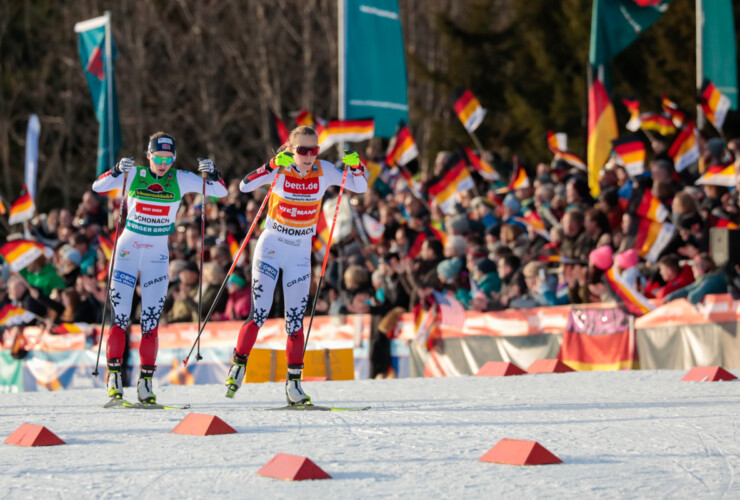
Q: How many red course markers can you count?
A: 7